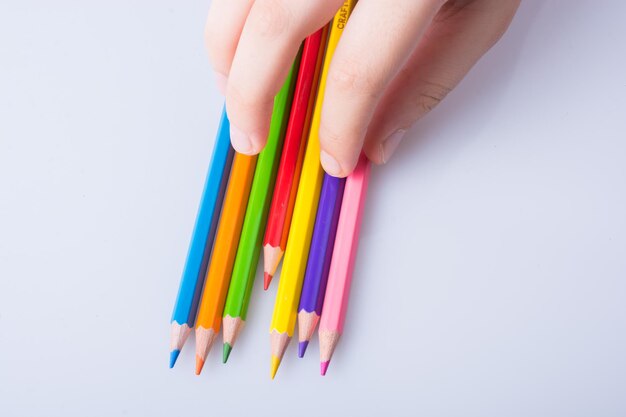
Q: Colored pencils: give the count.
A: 7